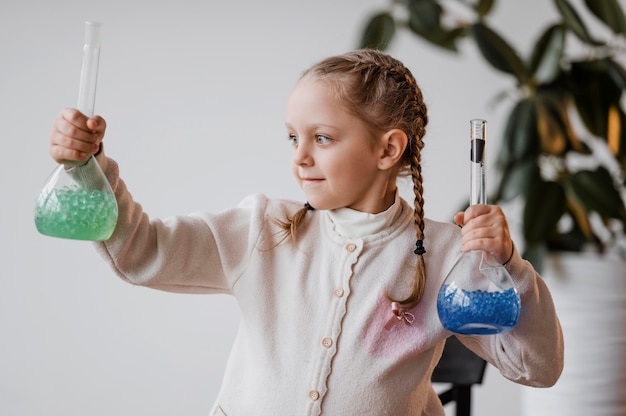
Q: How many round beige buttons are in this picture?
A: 4